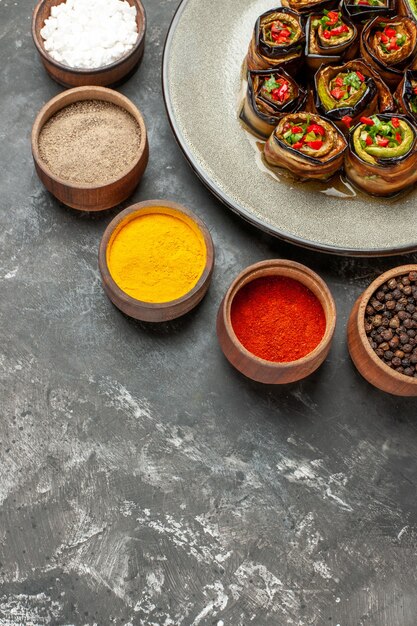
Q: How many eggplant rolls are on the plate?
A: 11